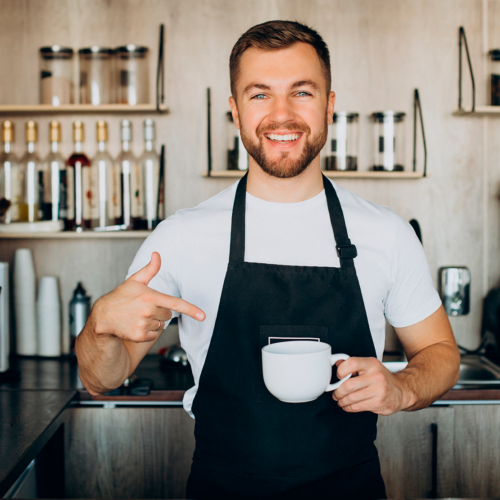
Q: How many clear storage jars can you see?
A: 7